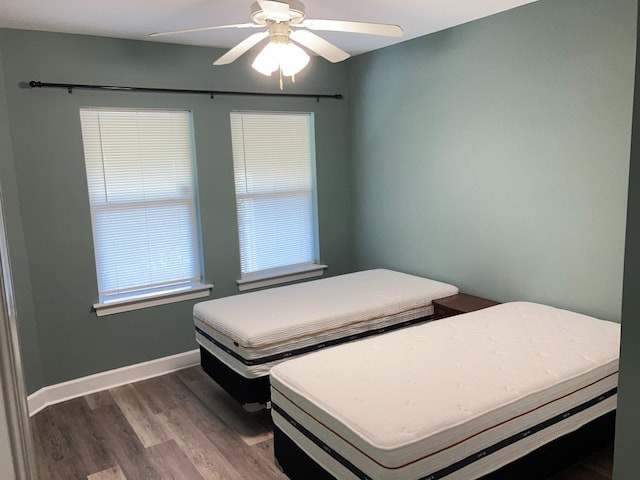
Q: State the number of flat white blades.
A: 5